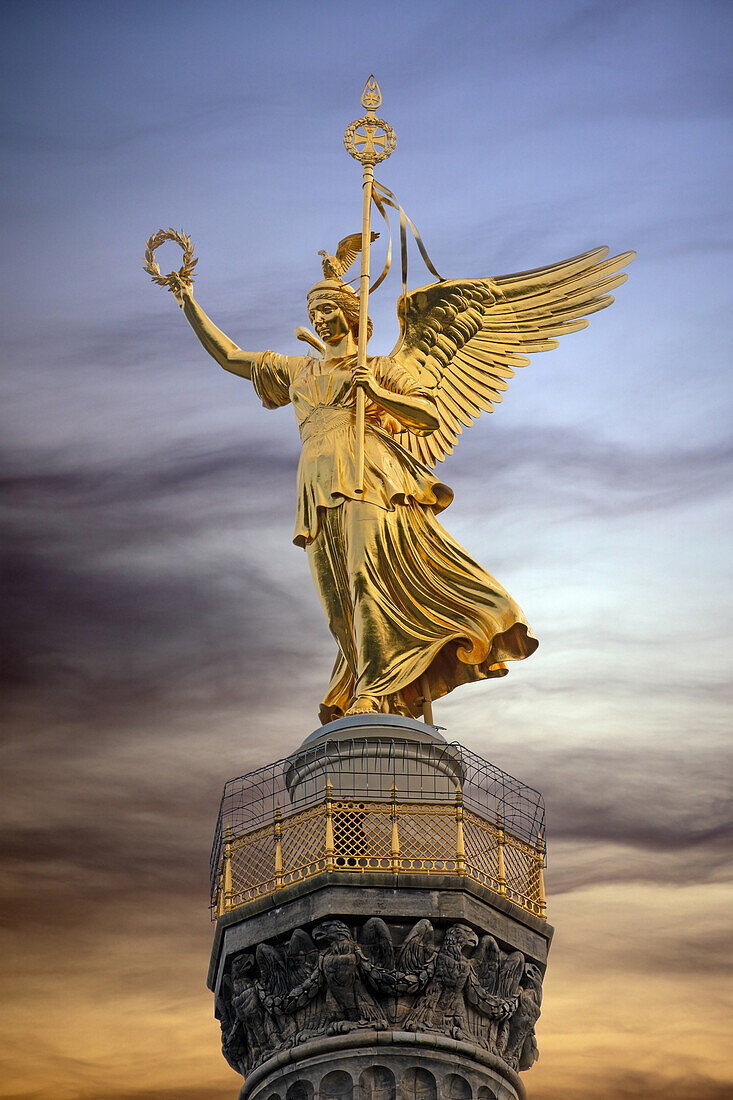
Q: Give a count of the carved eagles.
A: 4